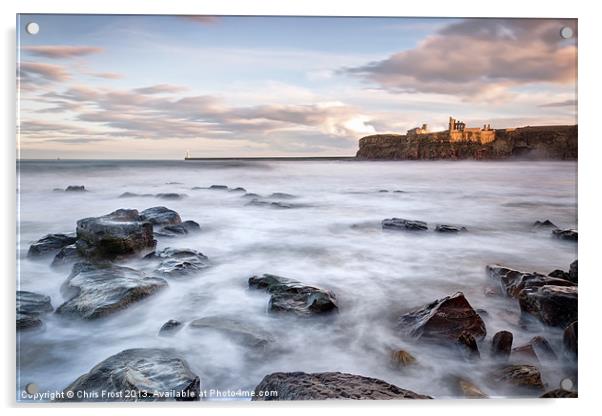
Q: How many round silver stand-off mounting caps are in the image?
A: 4